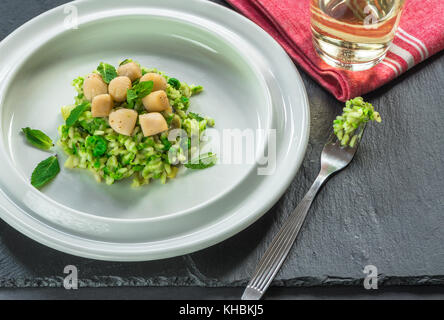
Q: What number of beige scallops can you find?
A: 8